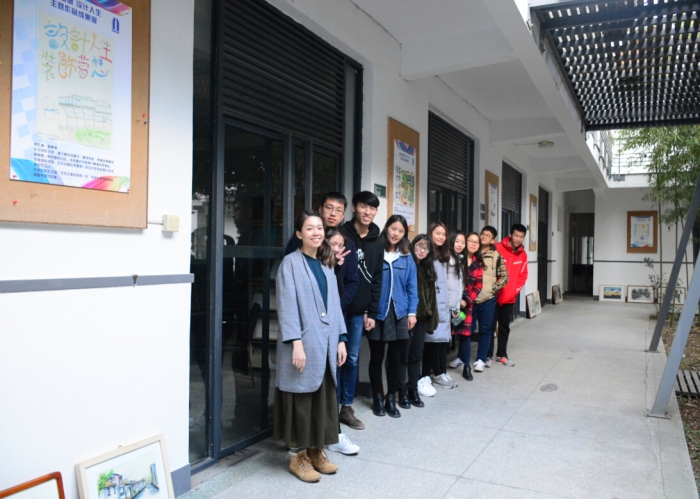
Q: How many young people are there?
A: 11